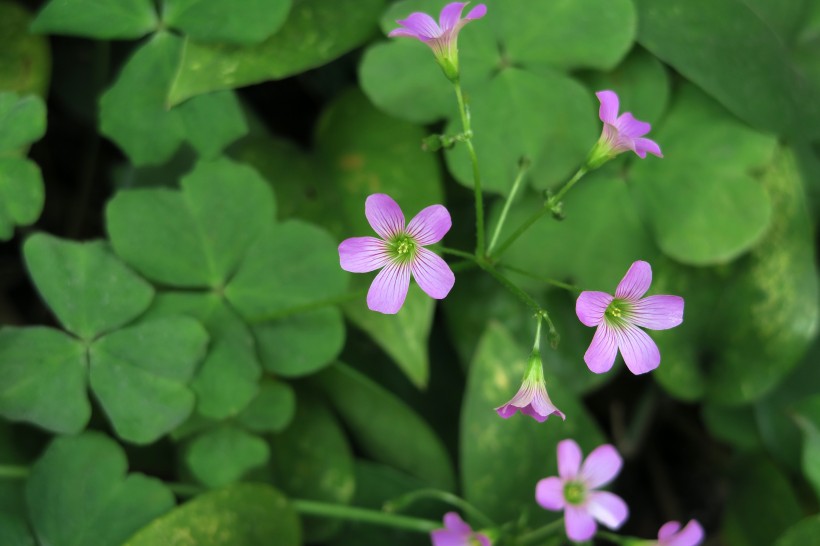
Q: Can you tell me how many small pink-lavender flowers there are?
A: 8